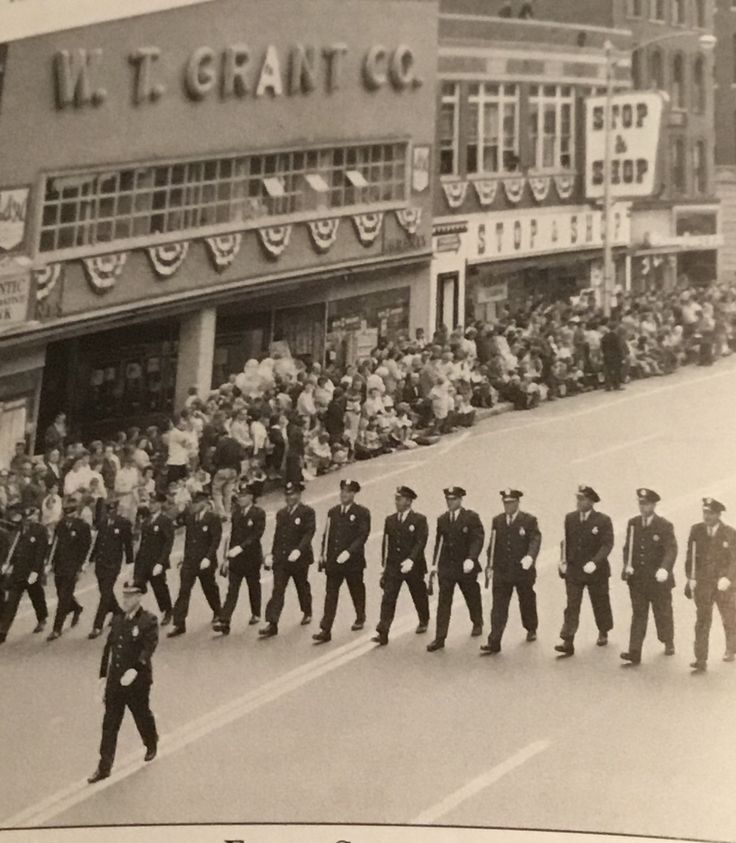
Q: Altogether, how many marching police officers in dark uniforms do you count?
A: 15